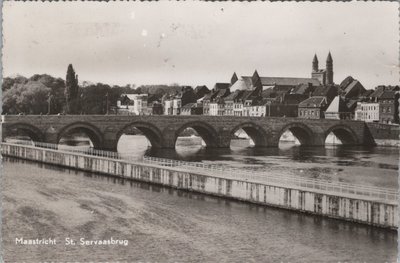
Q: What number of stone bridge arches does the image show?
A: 7